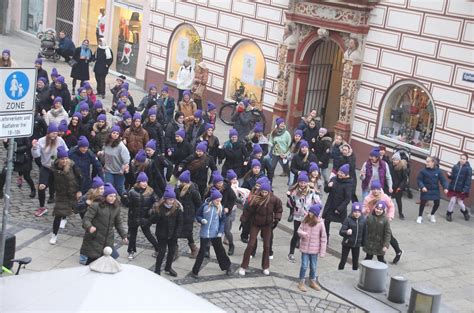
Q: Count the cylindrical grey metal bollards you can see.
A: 3